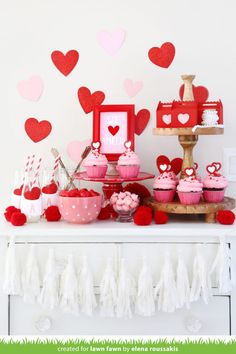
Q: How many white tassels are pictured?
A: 12